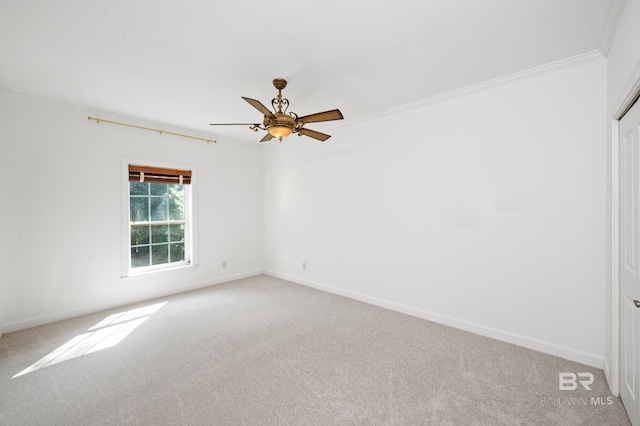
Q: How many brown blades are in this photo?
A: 5